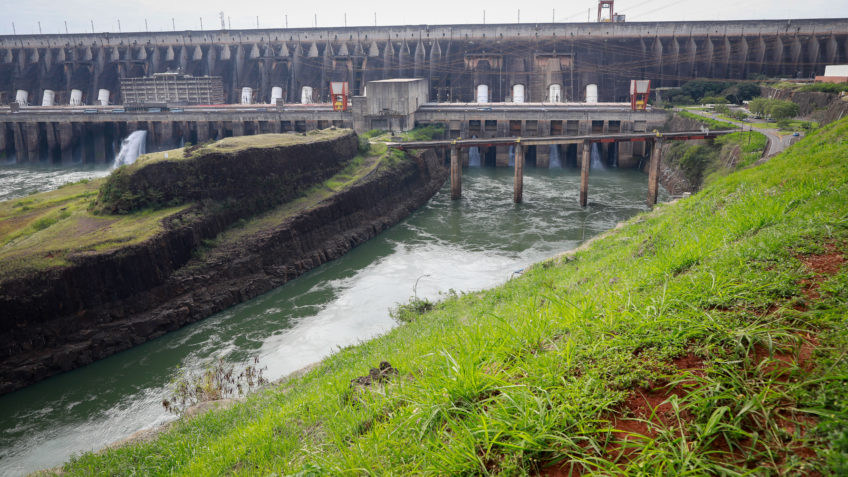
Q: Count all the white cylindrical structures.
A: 11